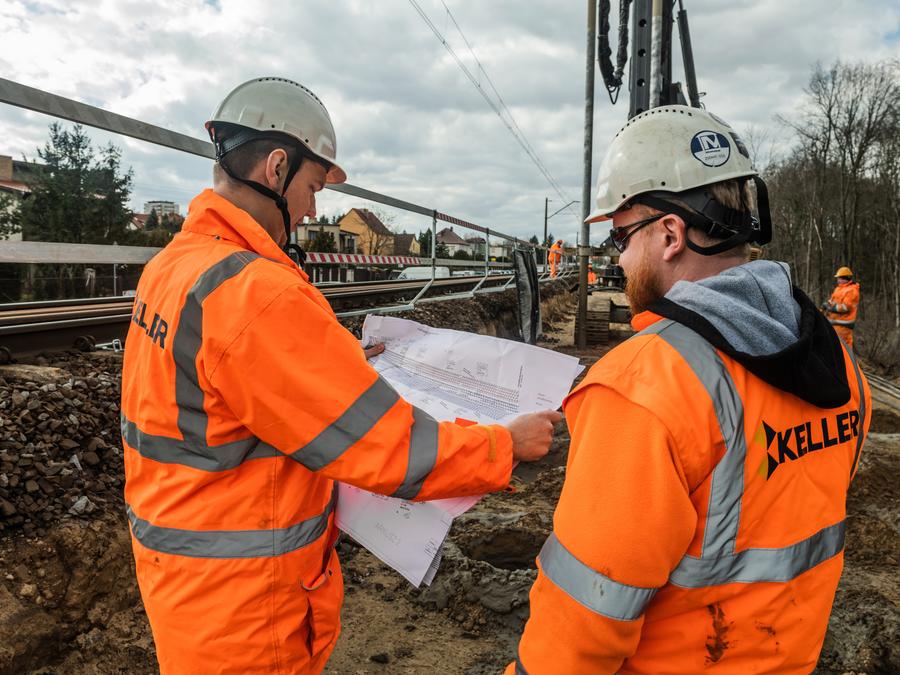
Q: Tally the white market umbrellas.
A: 0